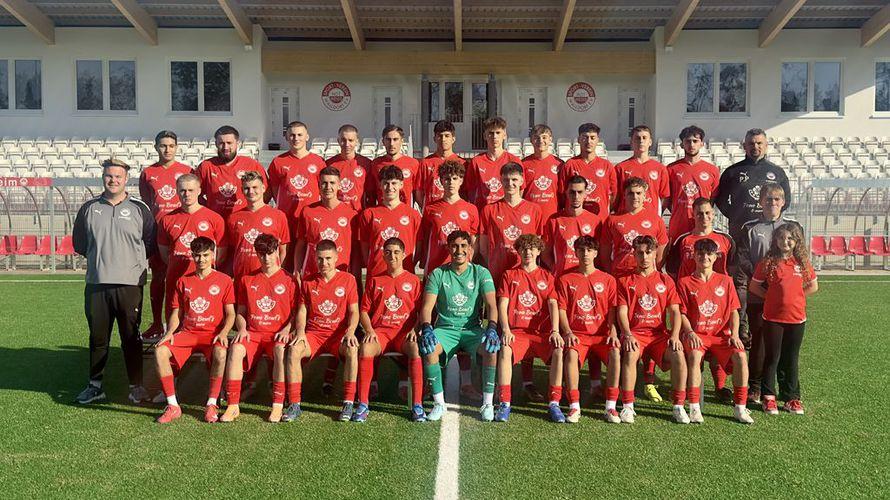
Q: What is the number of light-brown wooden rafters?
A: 9